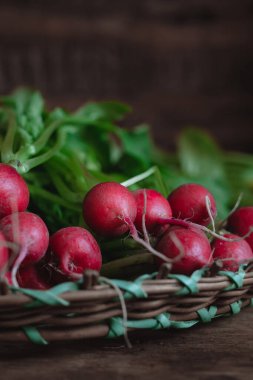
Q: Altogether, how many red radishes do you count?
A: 11